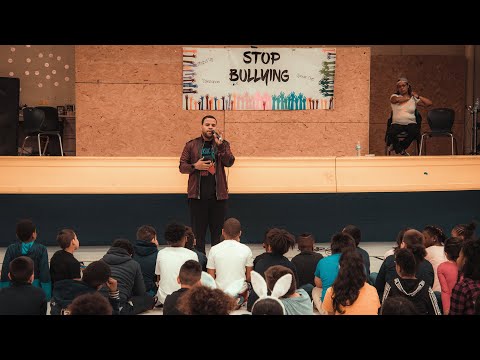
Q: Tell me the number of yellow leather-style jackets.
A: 0